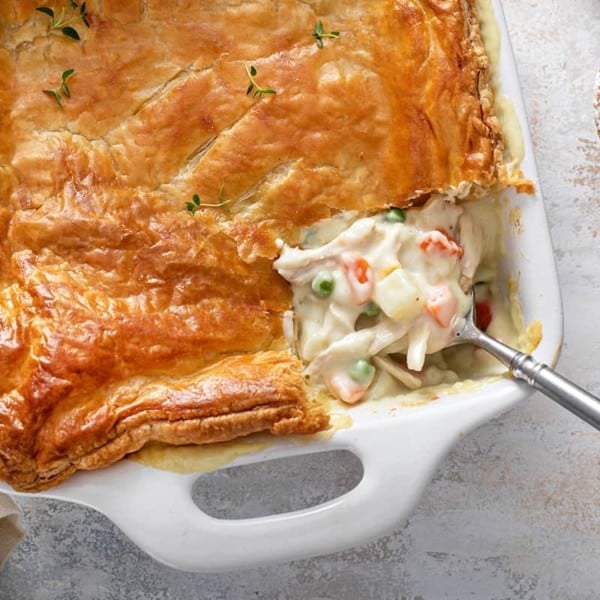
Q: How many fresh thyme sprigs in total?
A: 5